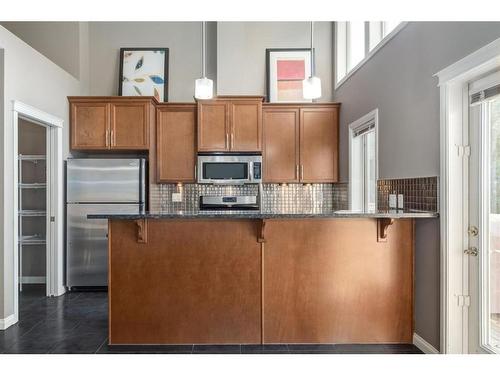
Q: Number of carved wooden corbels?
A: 3